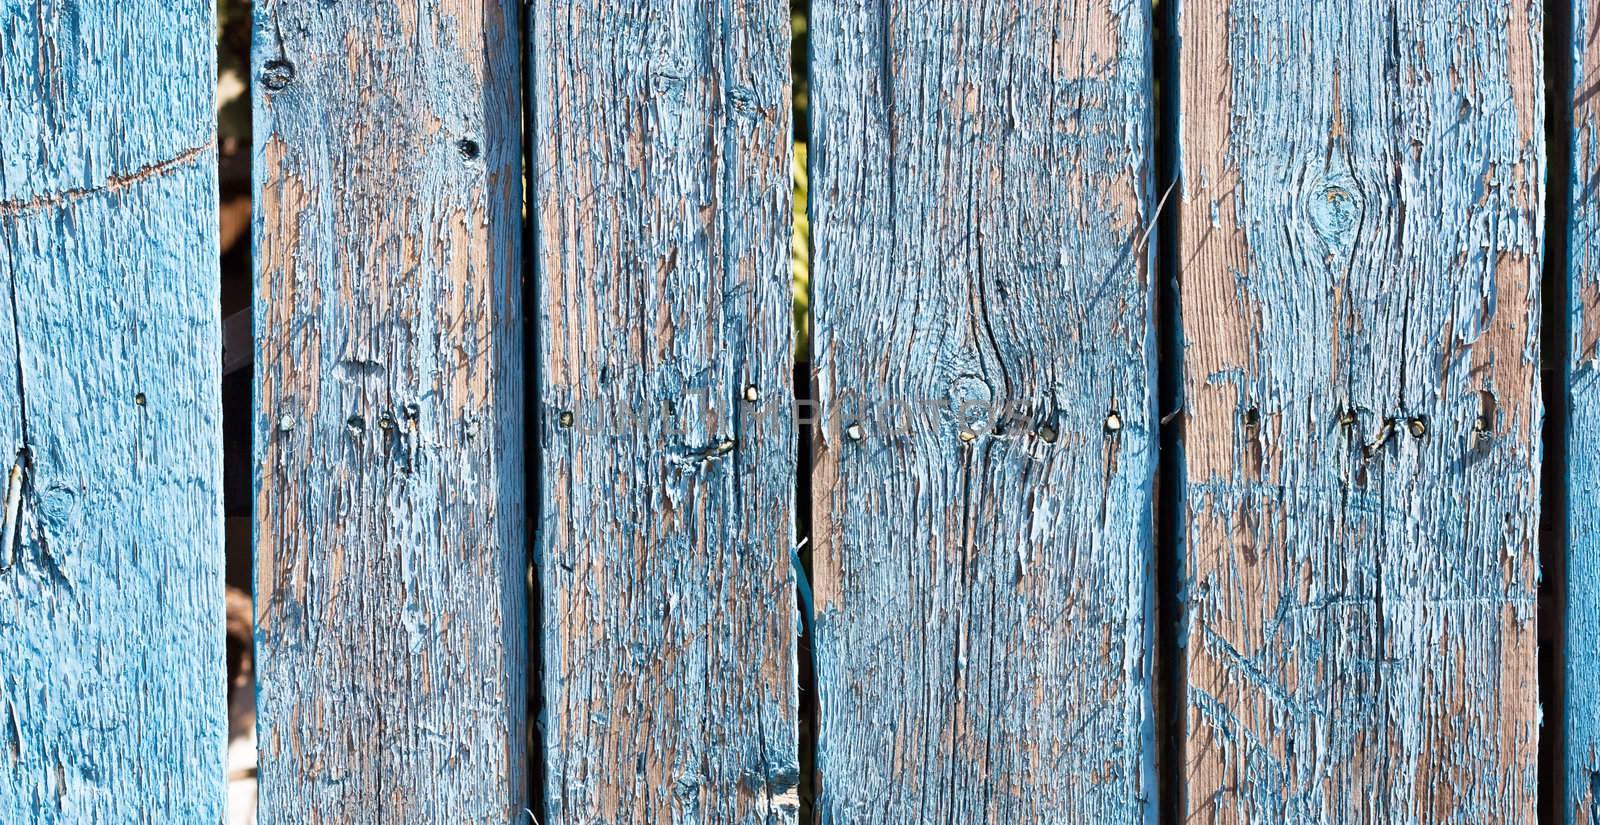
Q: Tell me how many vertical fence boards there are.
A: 6